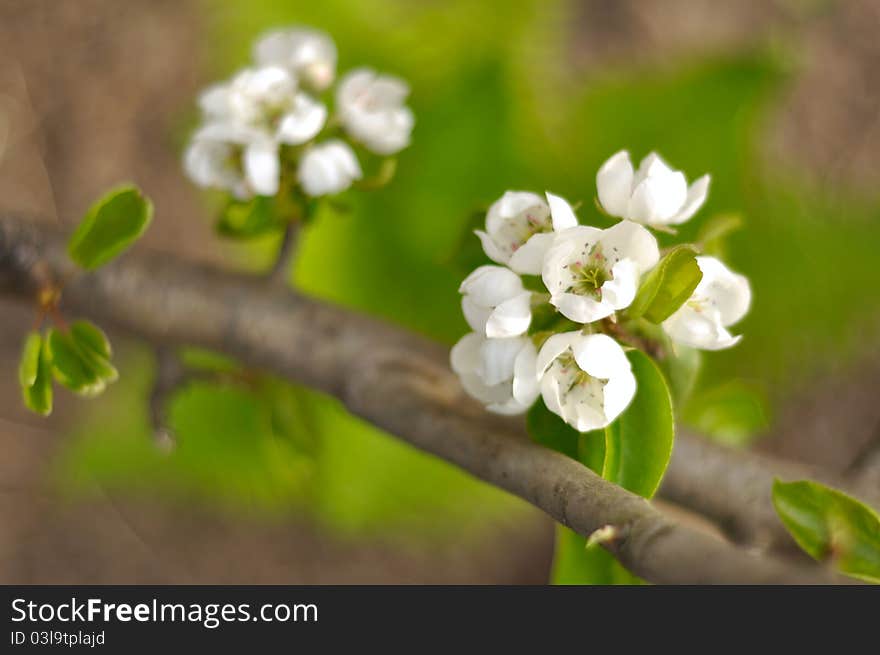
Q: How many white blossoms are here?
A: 12